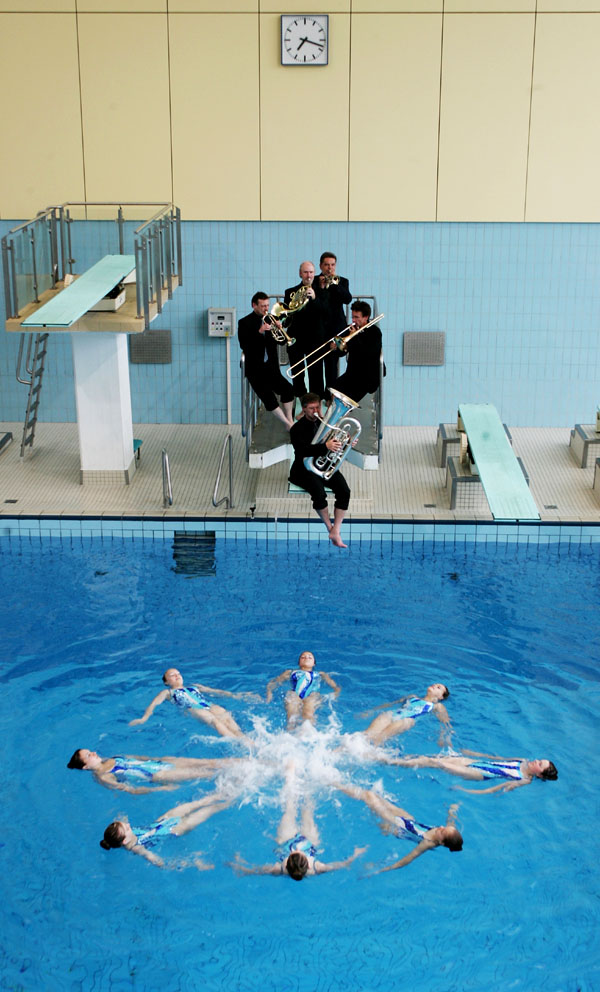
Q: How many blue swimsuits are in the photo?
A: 8